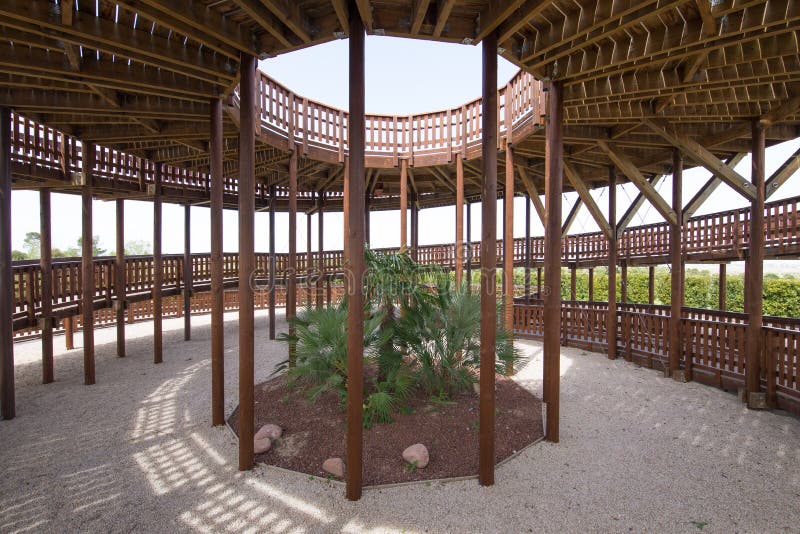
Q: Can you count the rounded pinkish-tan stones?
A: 4